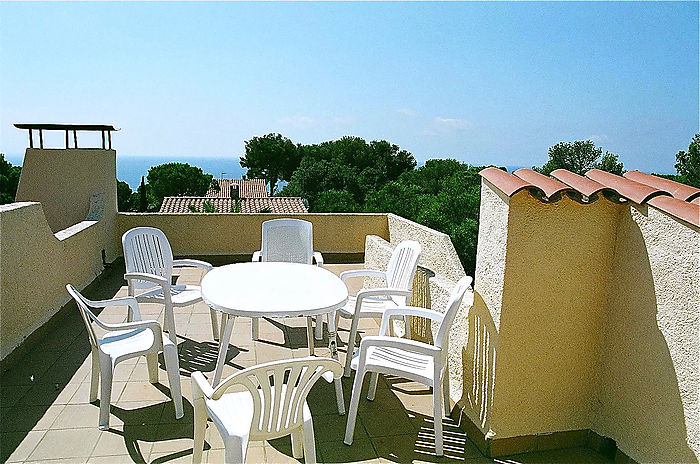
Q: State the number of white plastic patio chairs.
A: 6